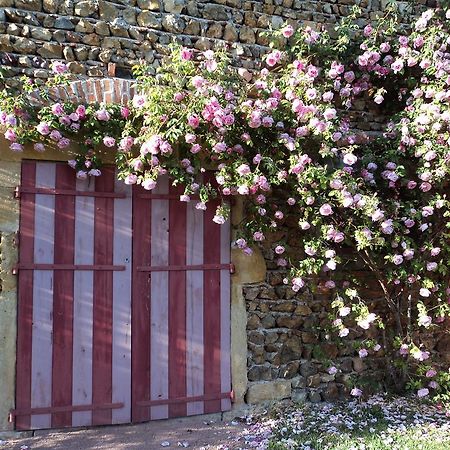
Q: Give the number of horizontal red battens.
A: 6